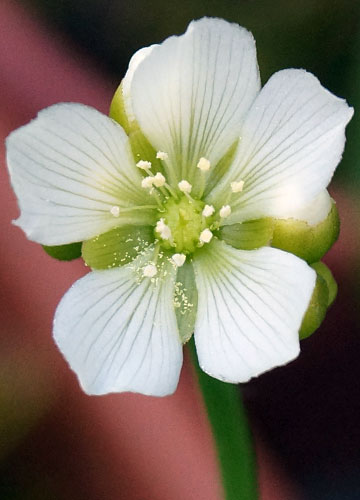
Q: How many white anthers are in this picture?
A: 14